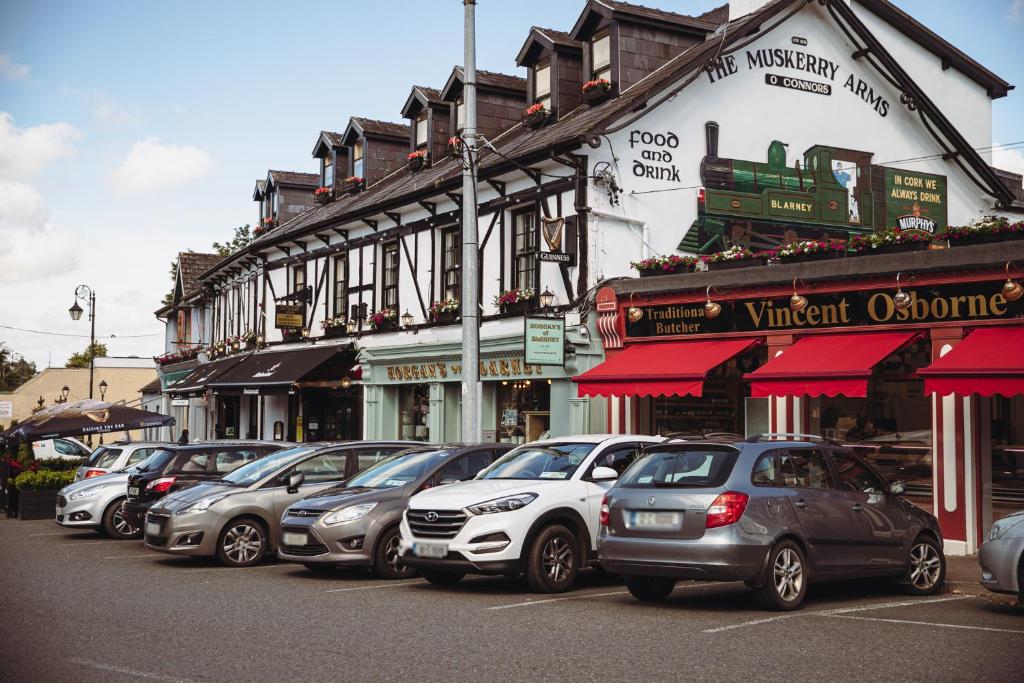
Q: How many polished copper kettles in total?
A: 0